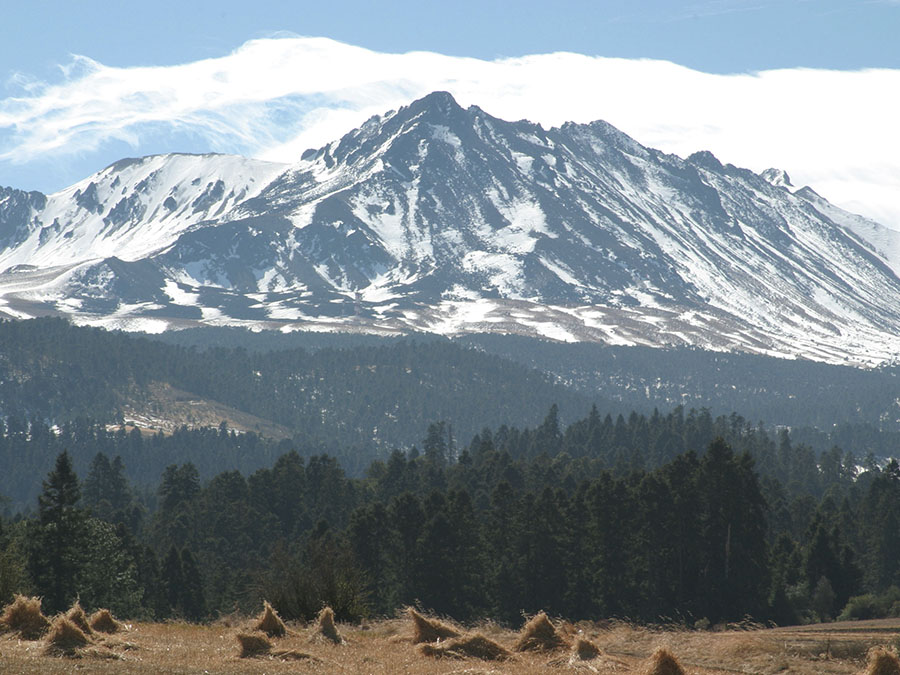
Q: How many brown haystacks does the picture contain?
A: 13